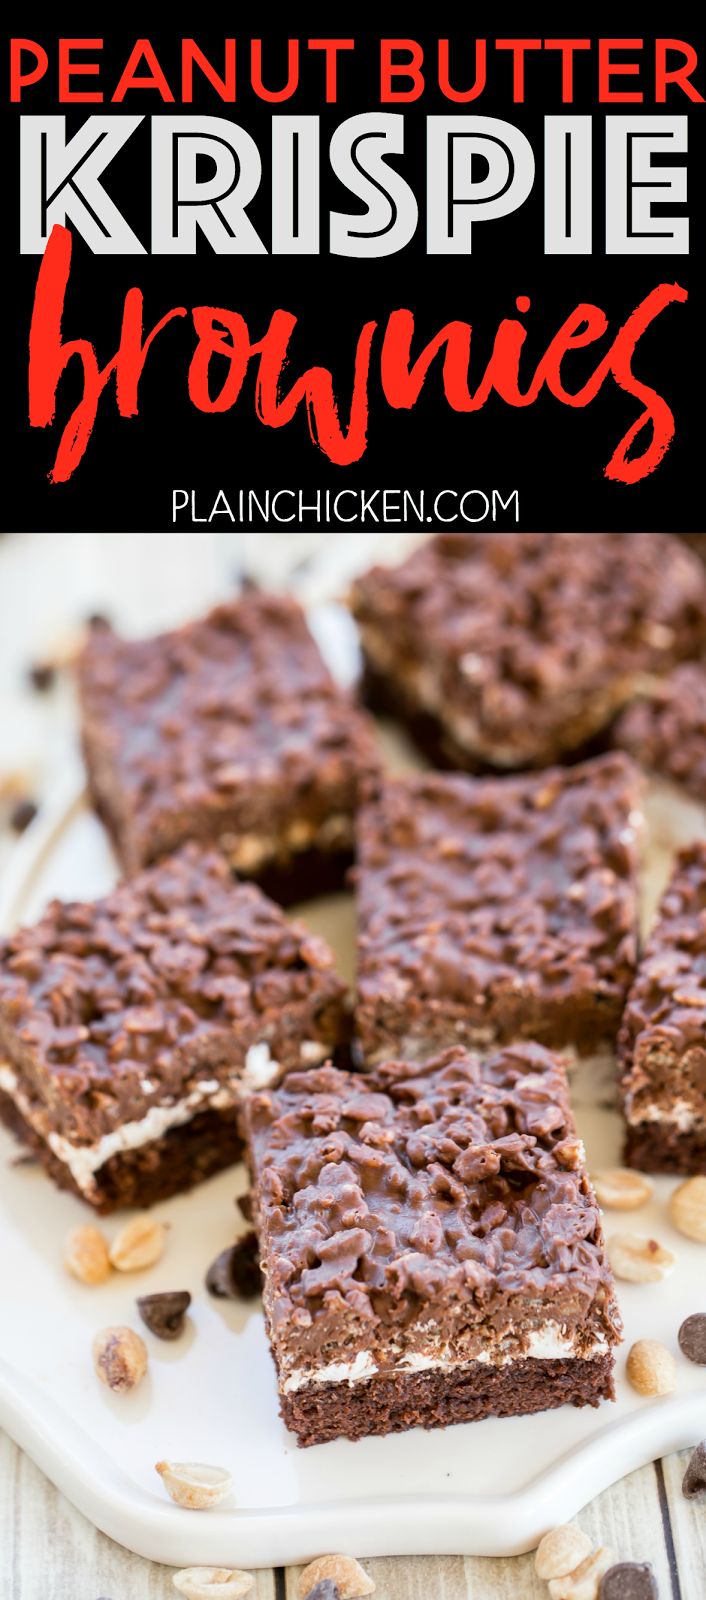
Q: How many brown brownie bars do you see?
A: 7